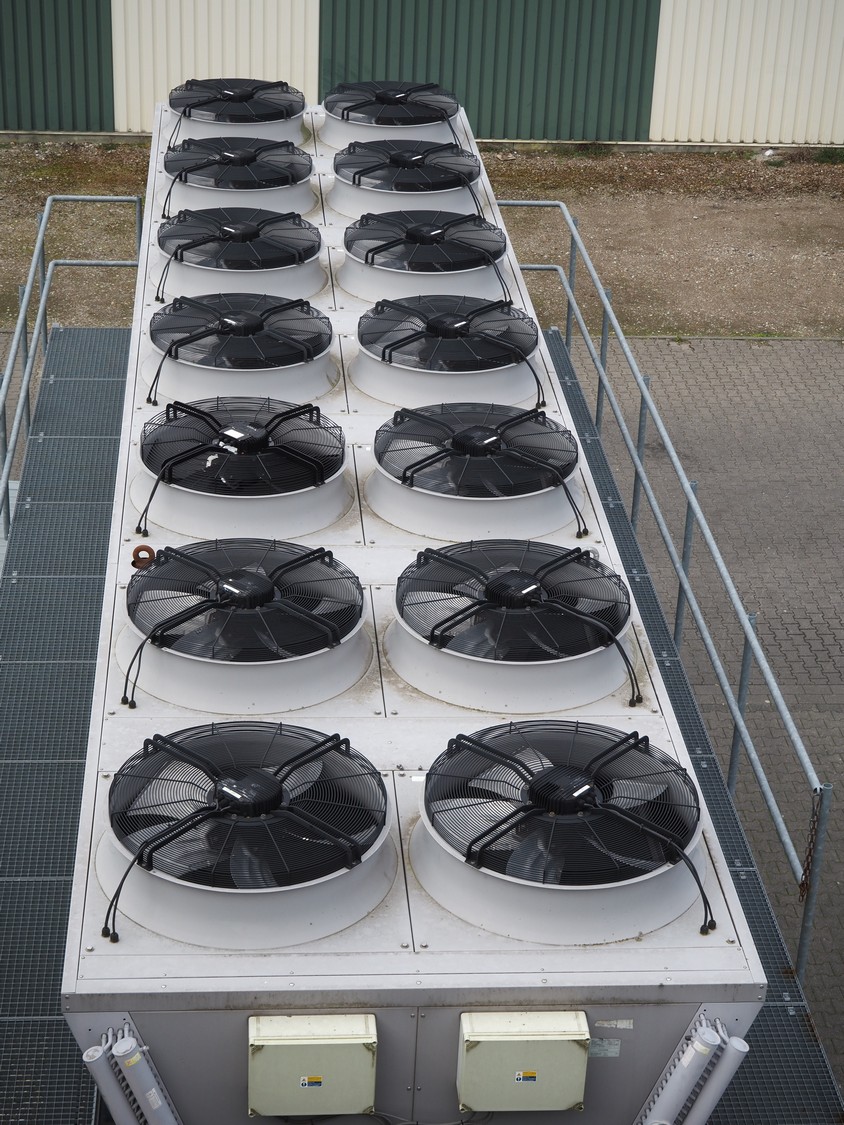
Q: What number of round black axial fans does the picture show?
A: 14